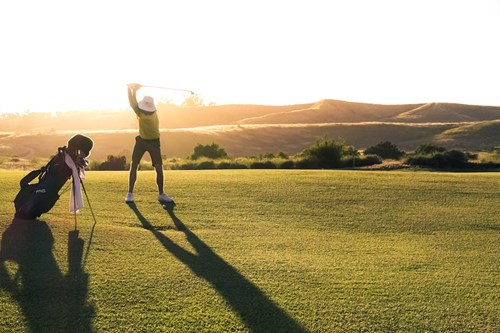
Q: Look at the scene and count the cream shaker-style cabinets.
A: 0